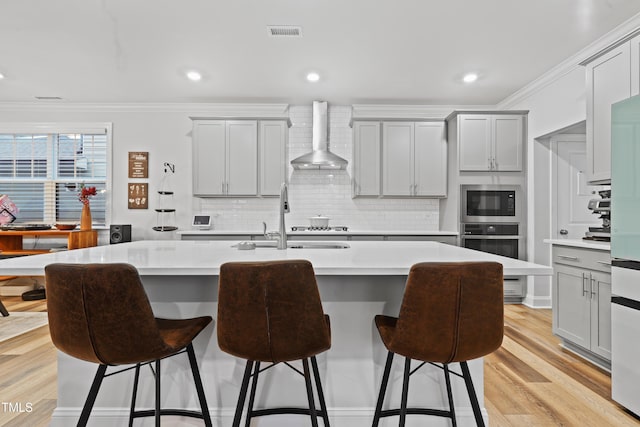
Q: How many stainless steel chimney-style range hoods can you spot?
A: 1